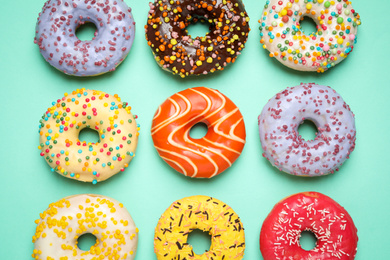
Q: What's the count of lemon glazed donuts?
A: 1